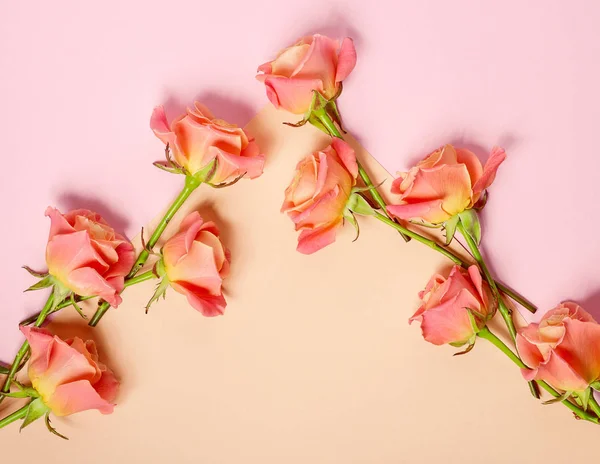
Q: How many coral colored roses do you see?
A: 9